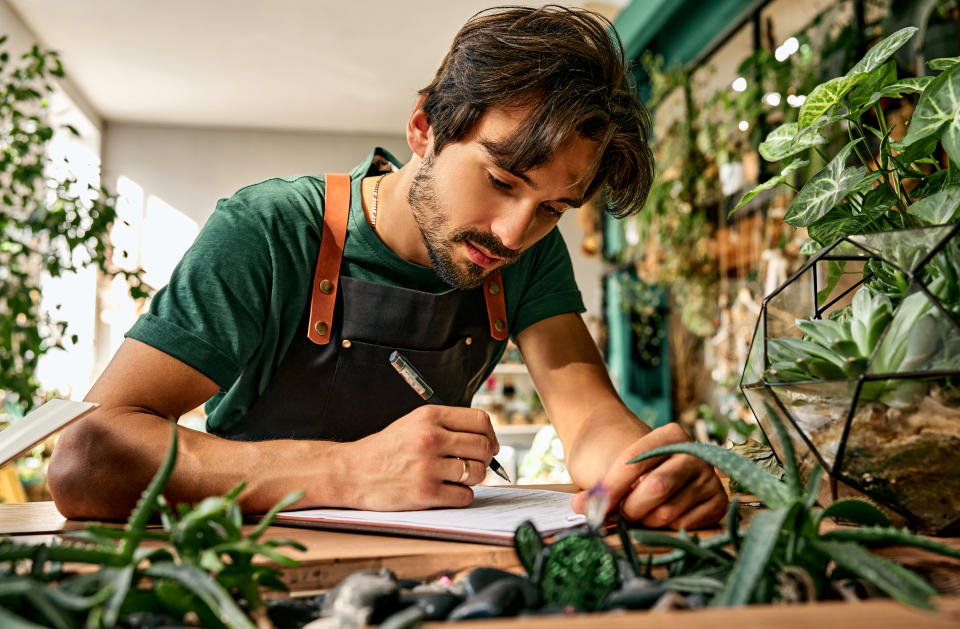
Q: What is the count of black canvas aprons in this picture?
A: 1